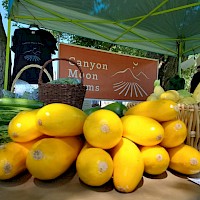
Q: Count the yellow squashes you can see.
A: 12